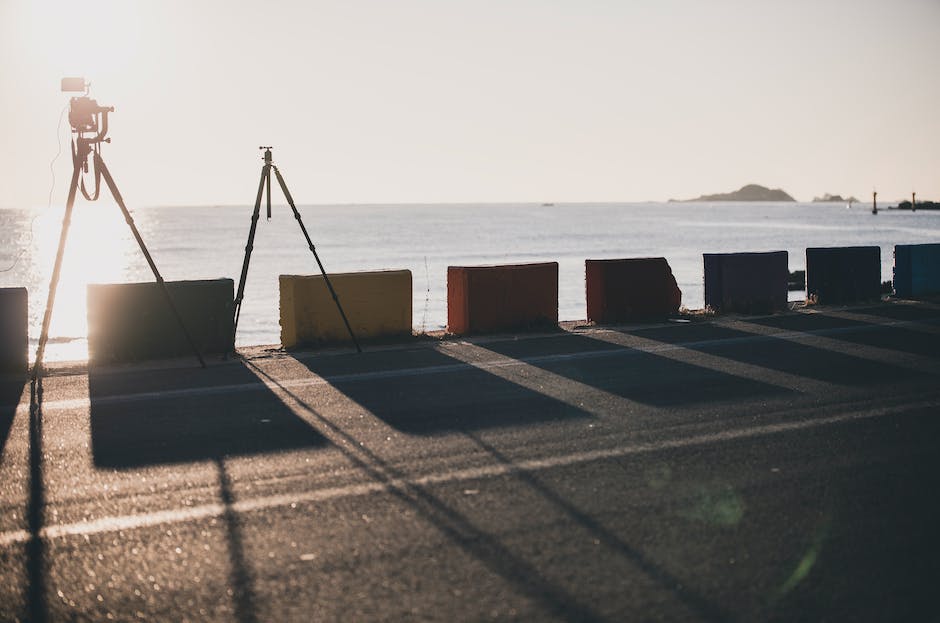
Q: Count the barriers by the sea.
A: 8